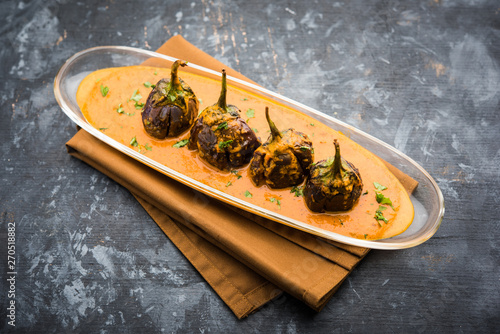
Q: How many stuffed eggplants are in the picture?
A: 4